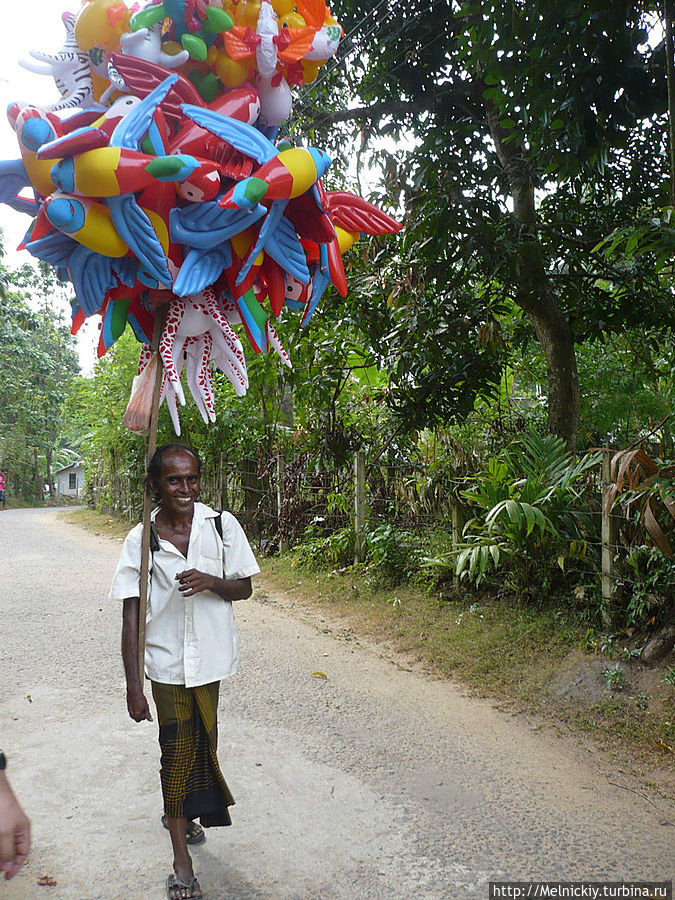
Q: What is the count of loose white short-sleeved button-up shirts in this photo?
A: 1